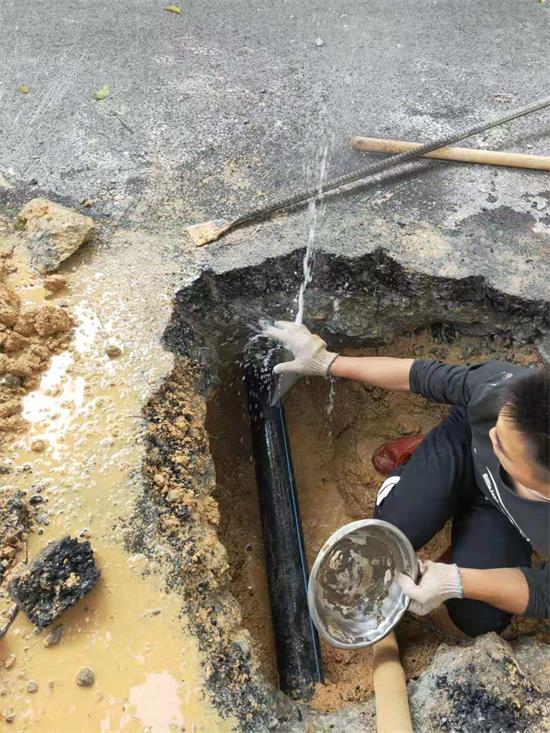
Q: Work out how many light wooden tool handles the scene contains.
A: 2